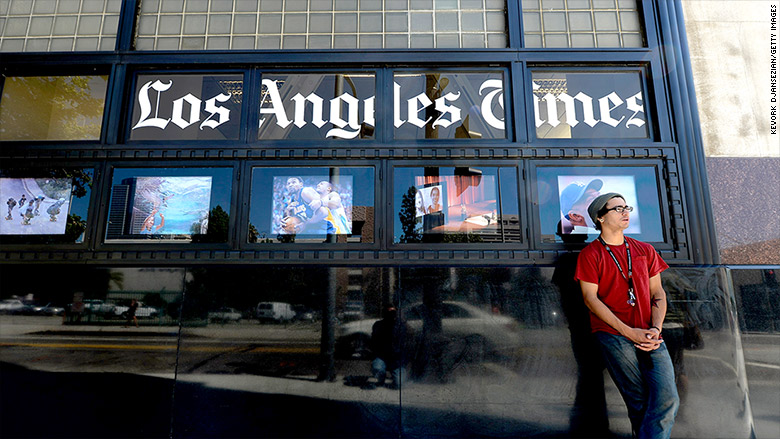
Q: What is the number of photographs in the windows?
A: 5